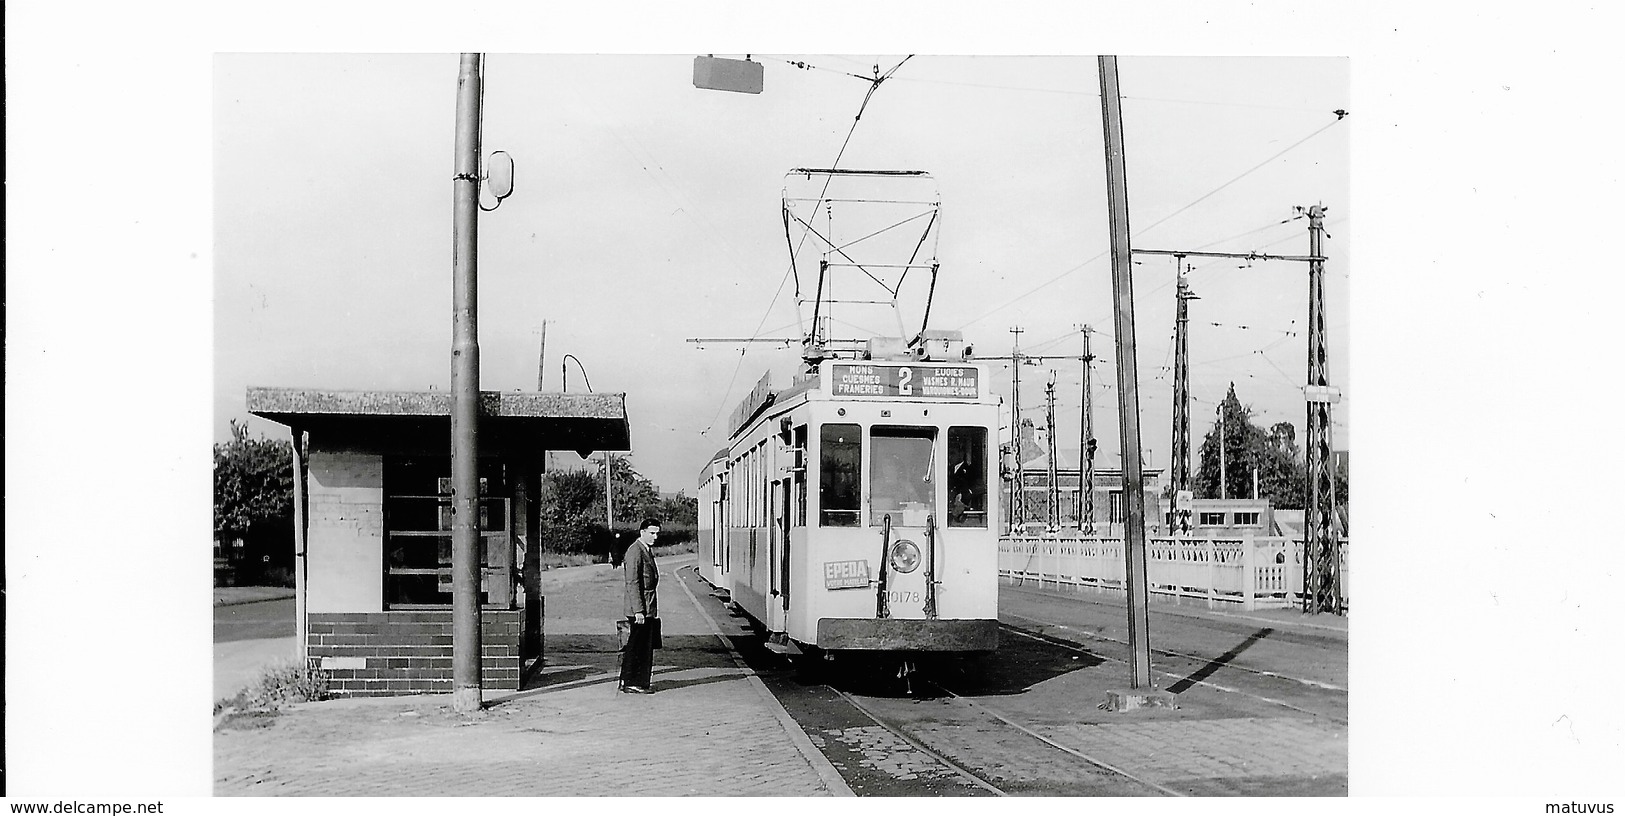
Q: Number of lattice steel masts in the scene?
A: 5